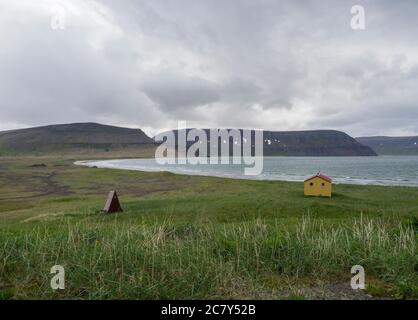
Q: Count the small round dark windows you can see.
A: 2